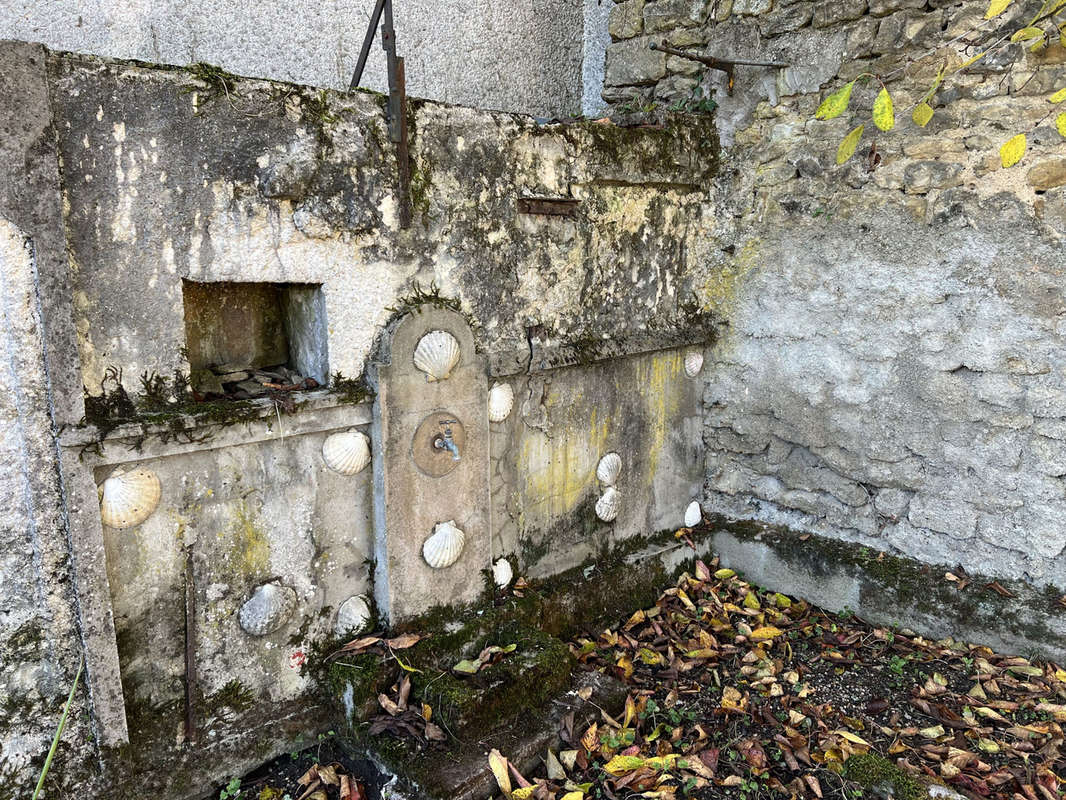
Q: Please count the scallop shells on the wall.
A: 12